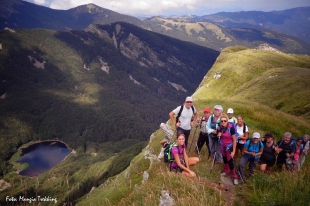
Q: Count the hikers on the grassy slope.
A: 12